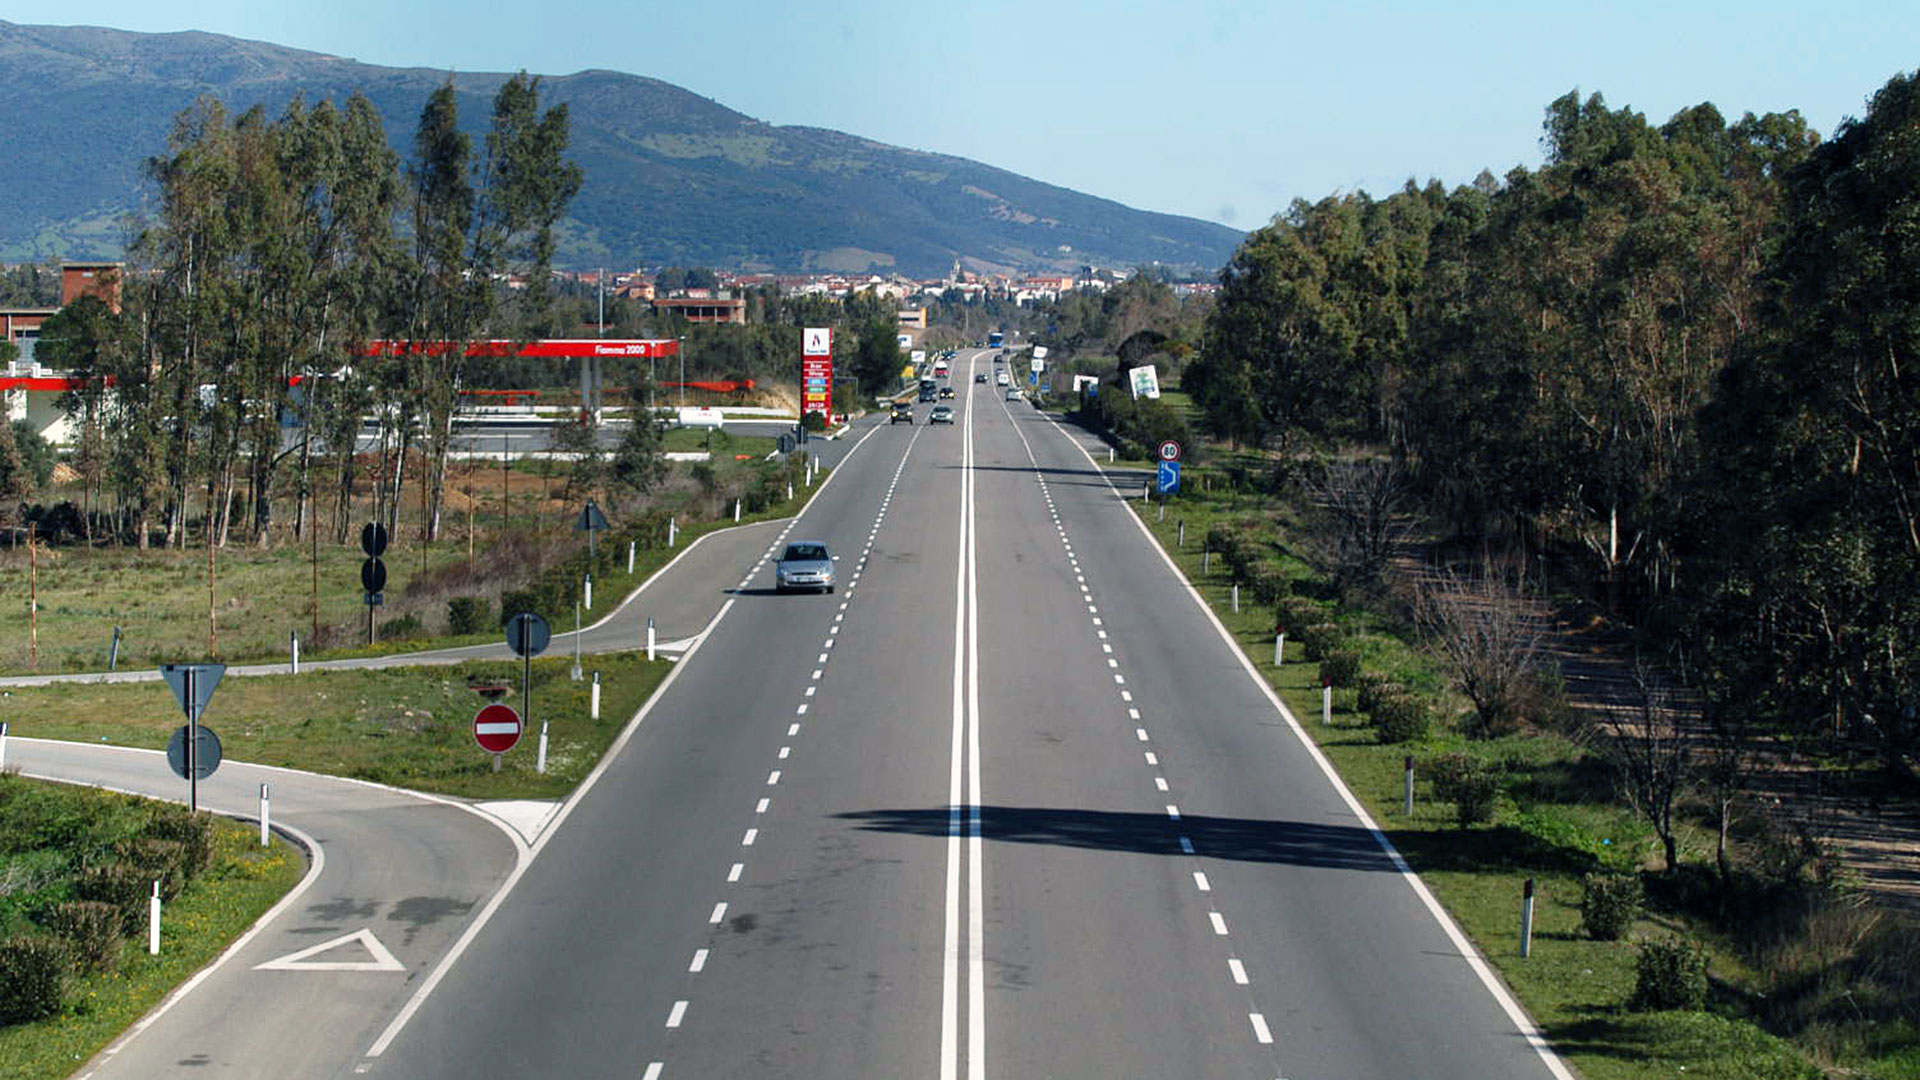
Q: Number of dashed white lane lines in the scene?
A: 2